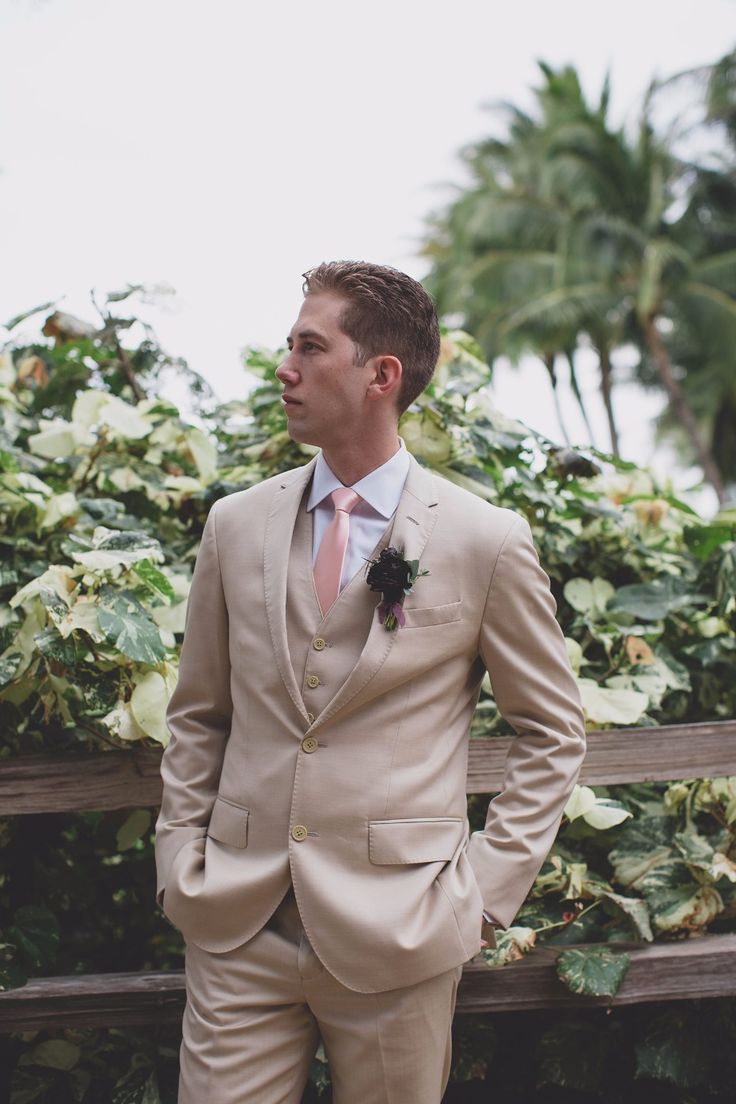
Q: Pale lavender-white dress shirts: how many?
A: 1